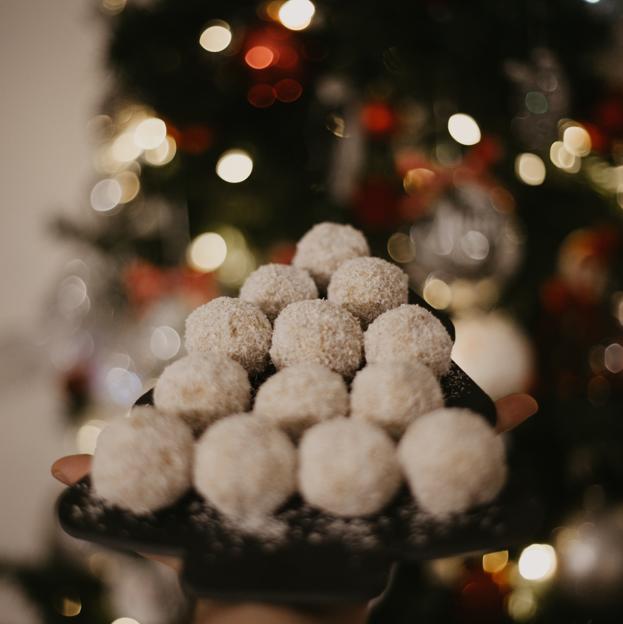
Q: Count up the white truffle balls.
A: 13